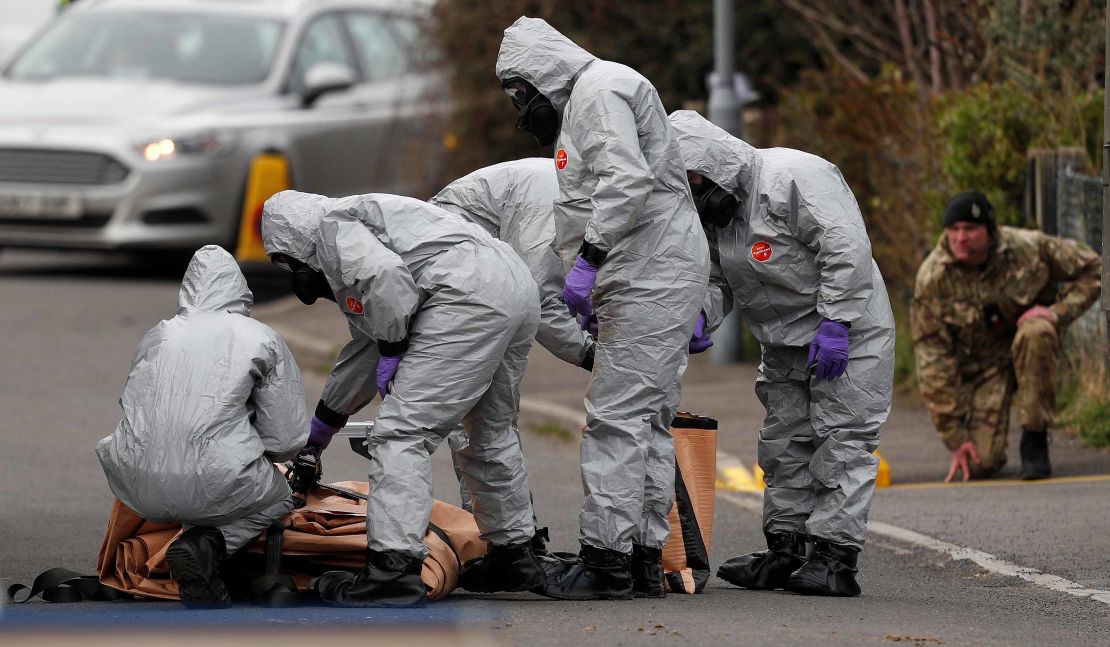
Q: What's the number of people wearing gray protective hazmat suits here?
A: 5